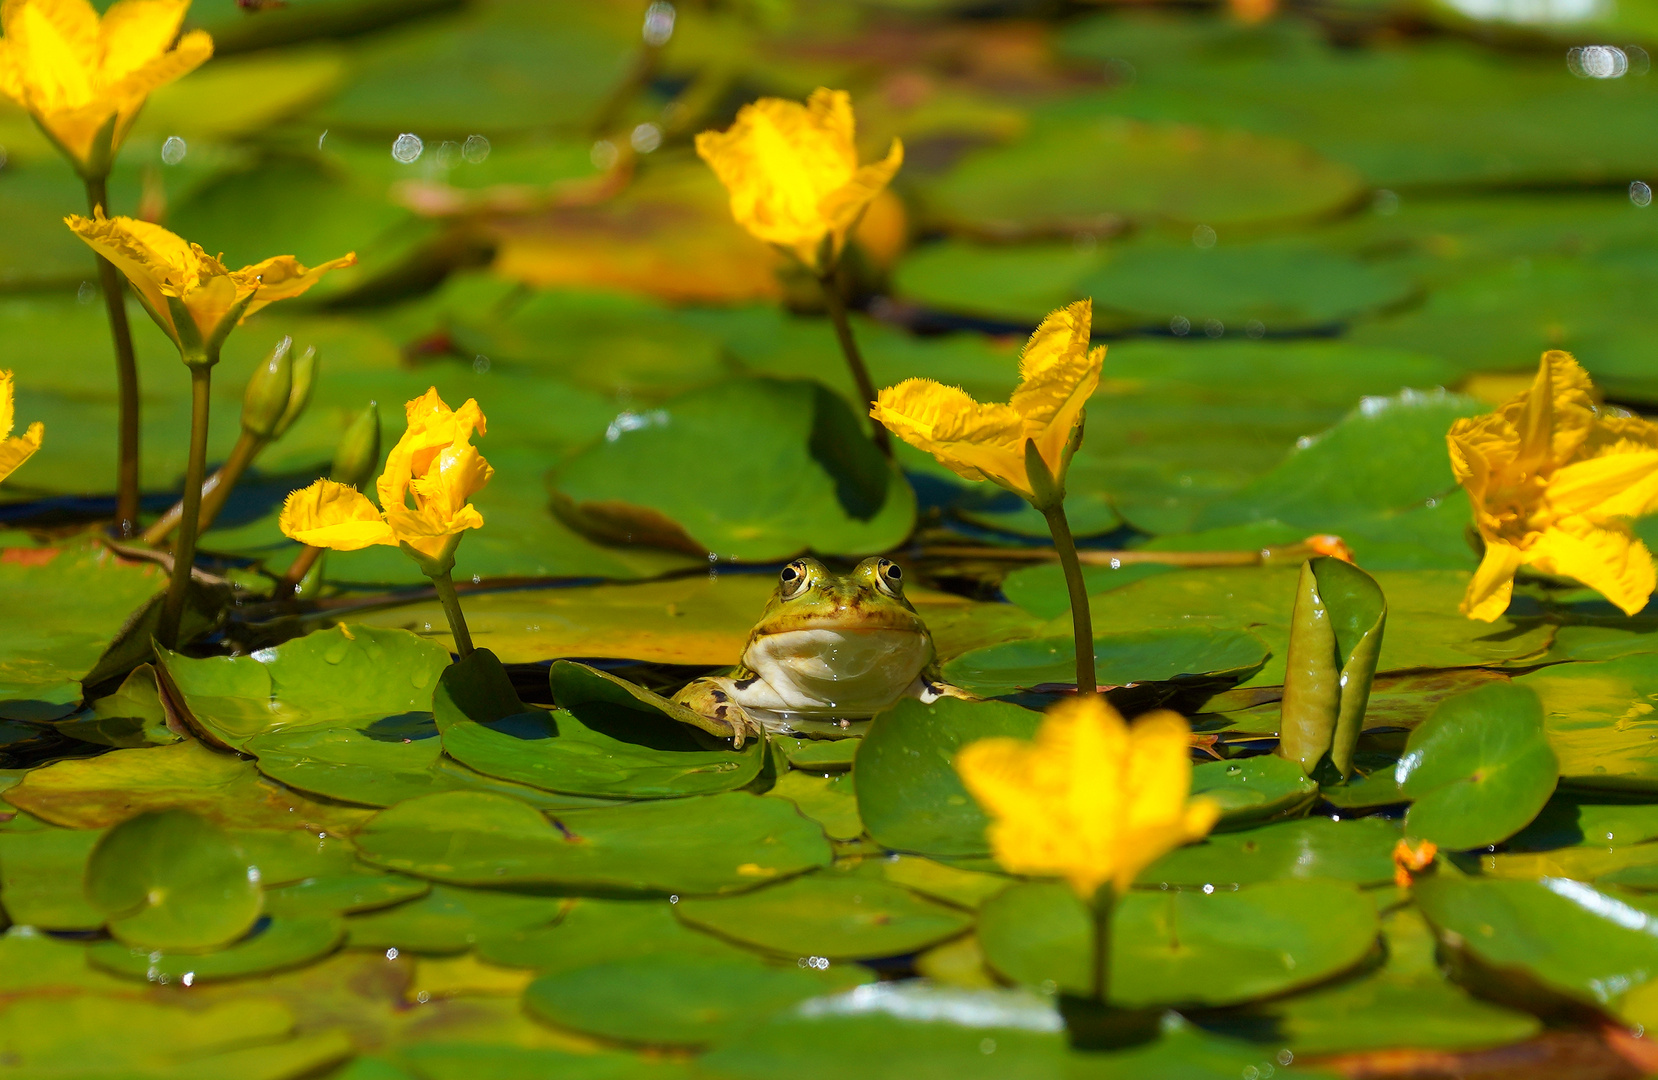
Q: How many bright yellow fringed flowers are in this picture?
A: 8